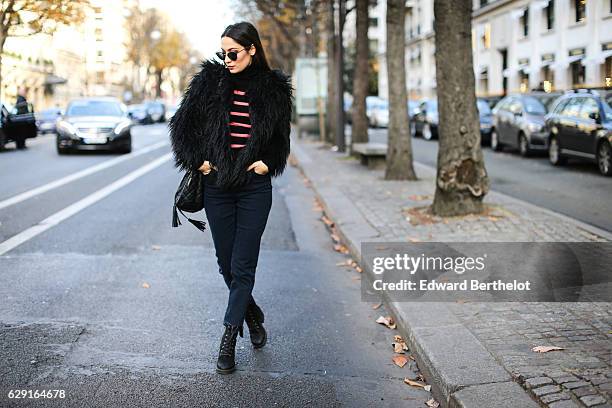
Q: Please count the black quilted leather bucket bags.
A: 1